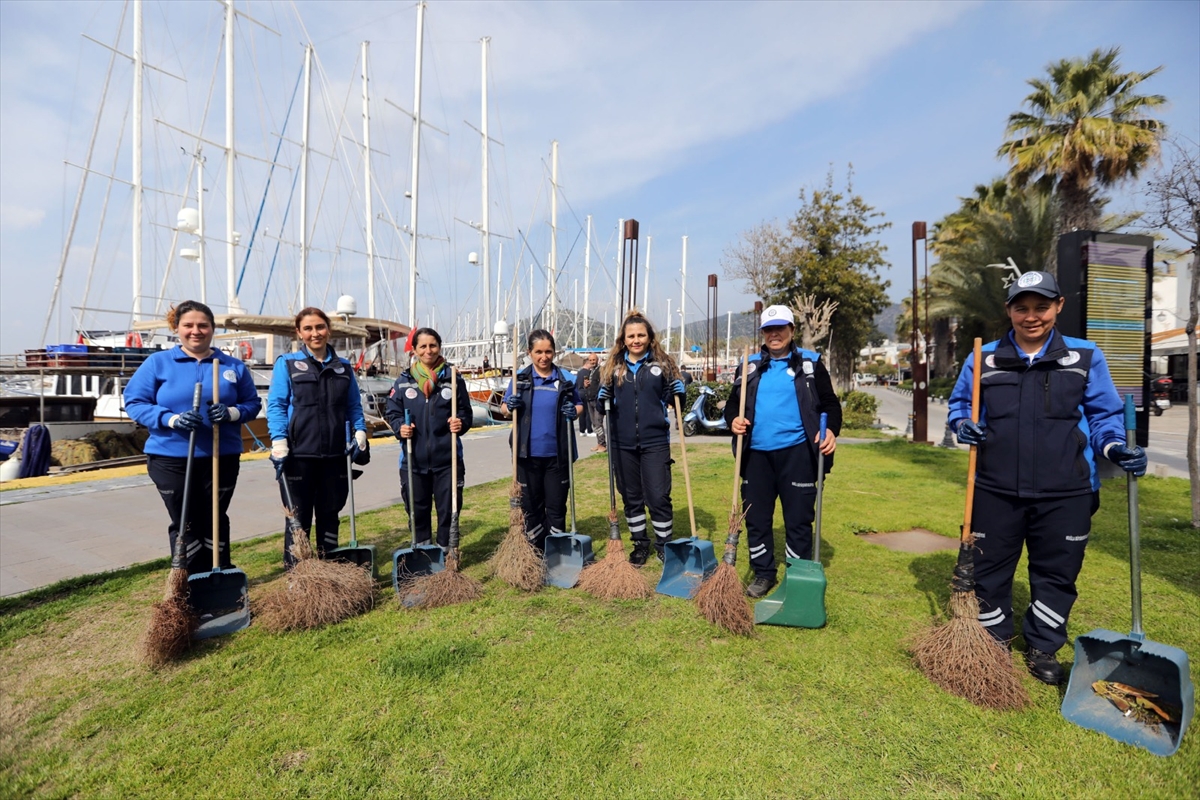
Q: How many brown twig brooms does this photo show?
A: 7